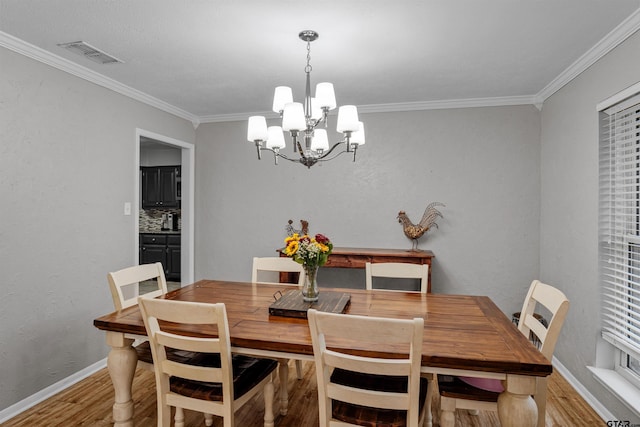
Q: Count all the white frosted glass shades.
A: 9